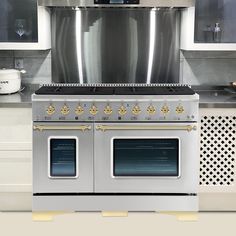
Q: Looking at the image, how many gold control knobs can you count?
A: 10